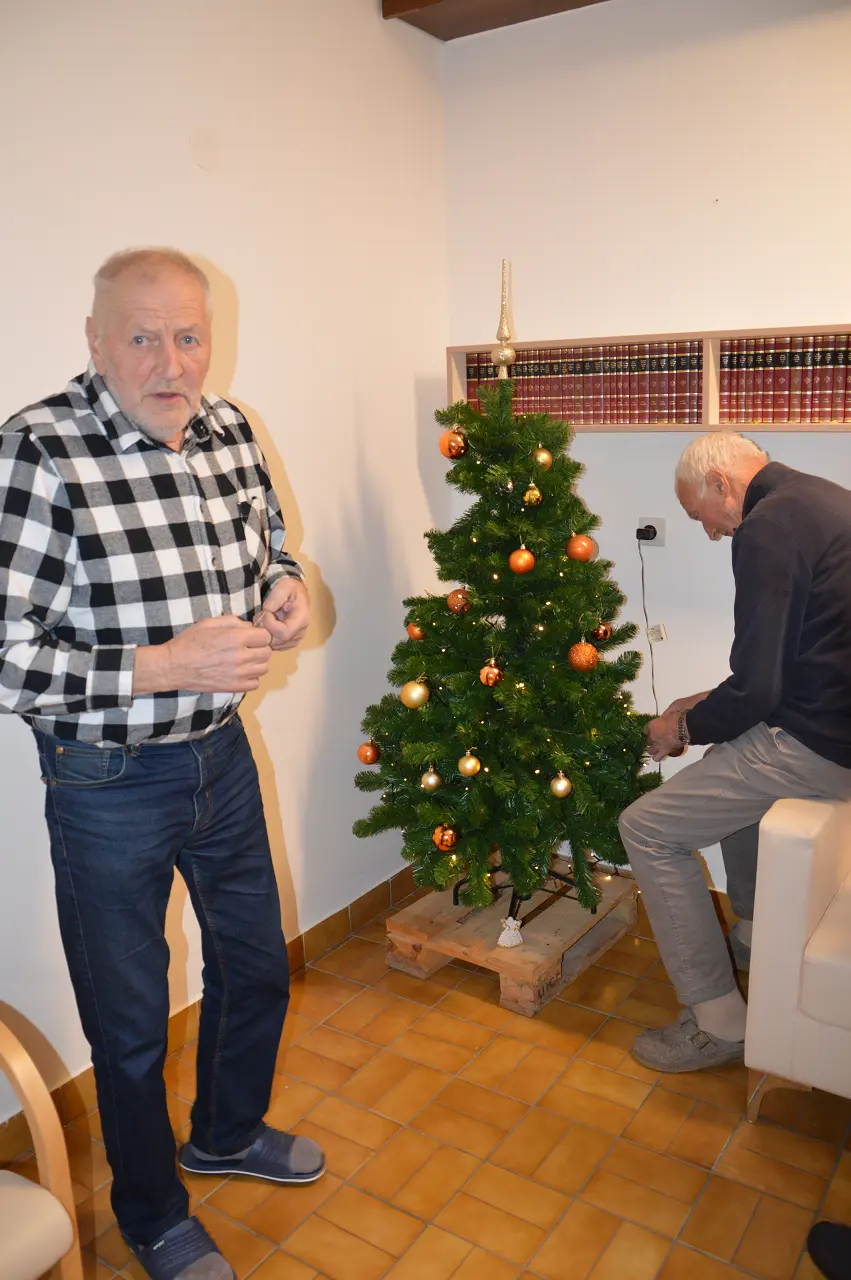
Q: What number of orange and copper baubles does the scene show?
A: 10